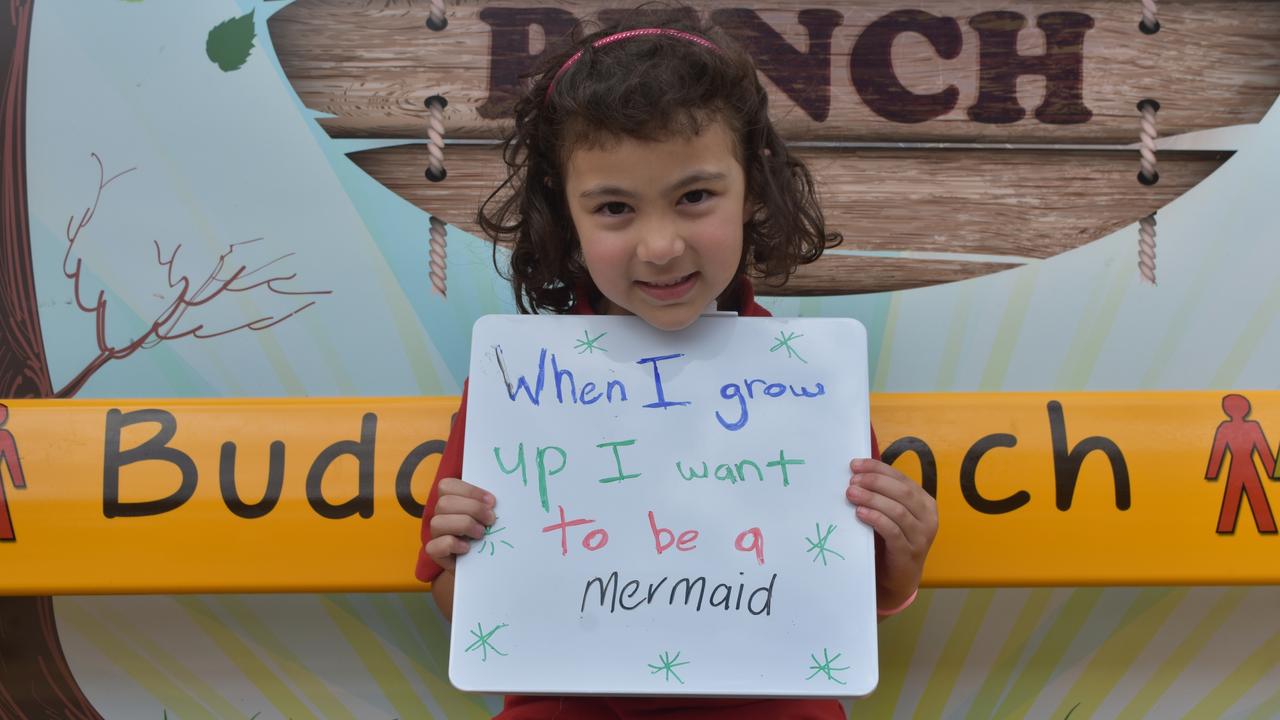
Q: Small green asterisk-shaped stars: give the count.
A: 7